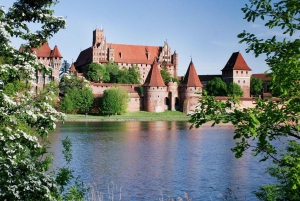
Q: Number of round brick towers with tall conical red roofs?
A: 2